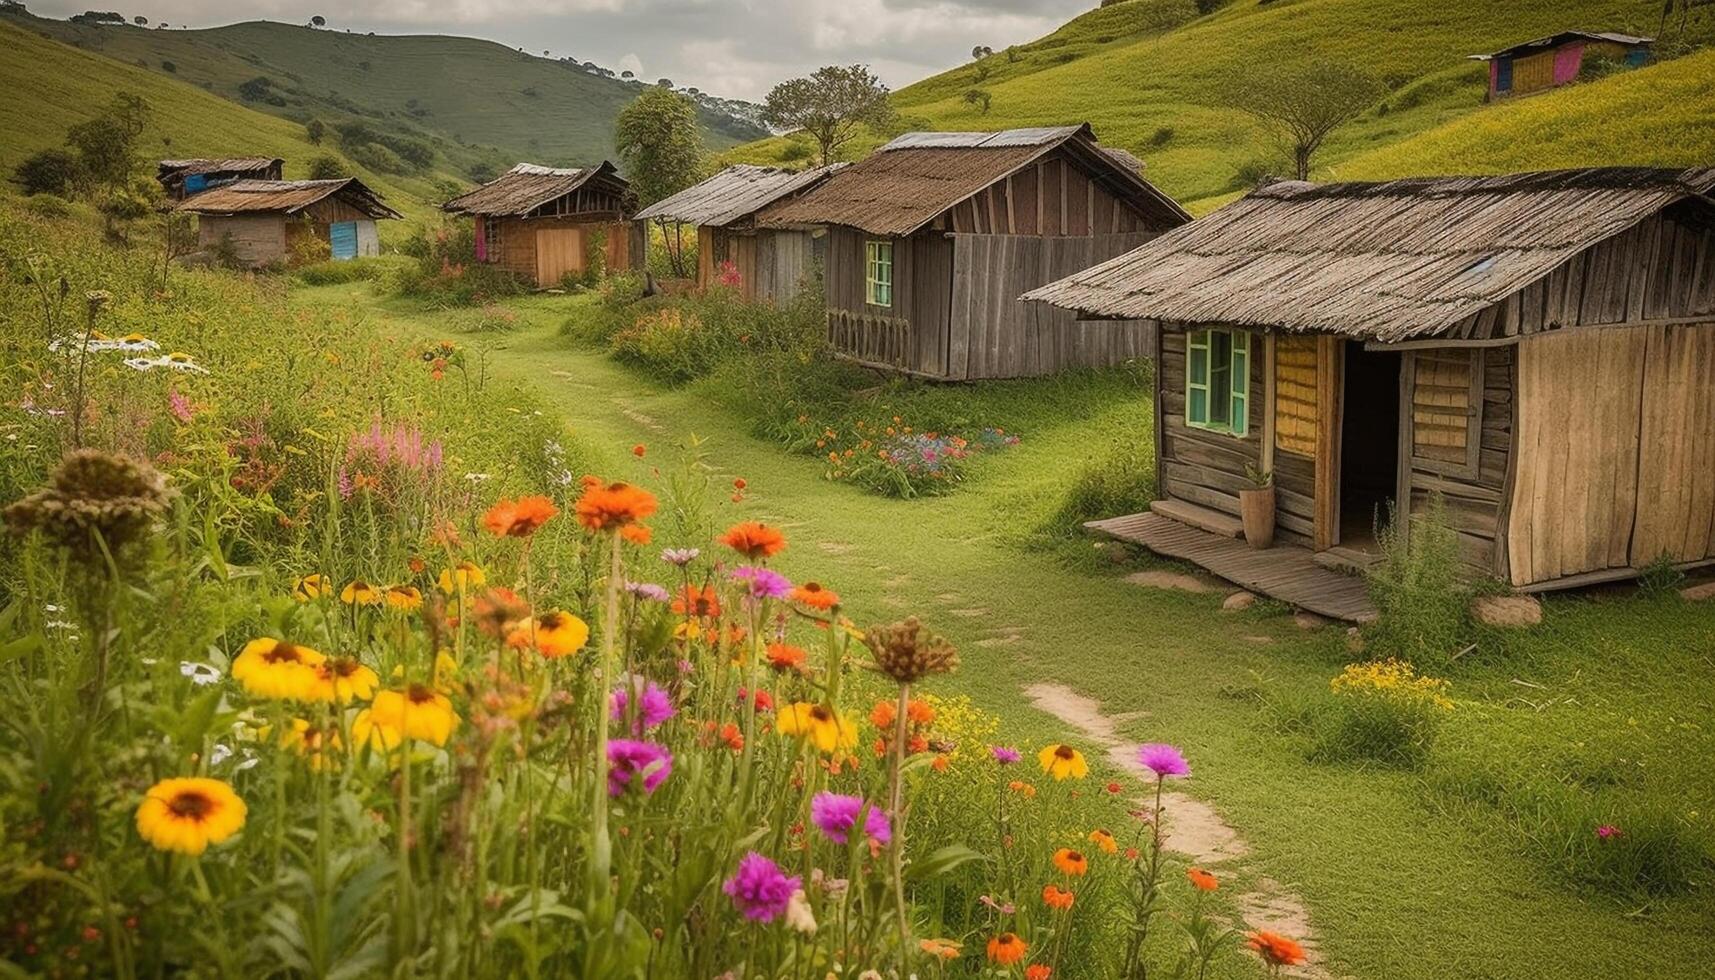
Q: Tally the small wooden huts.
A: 7